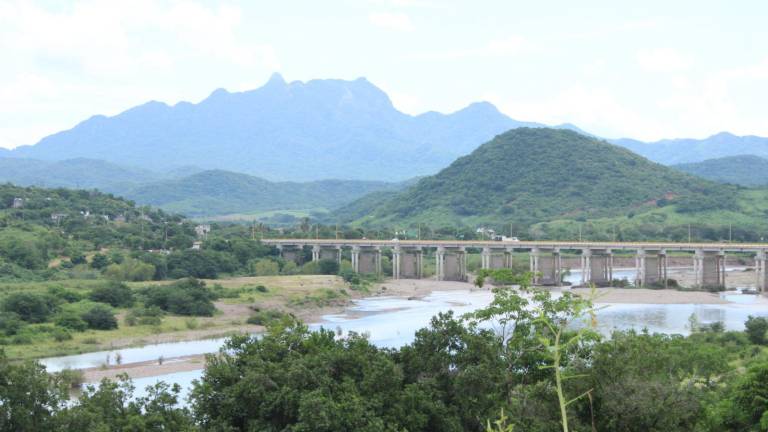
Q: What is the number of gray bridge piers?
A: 11